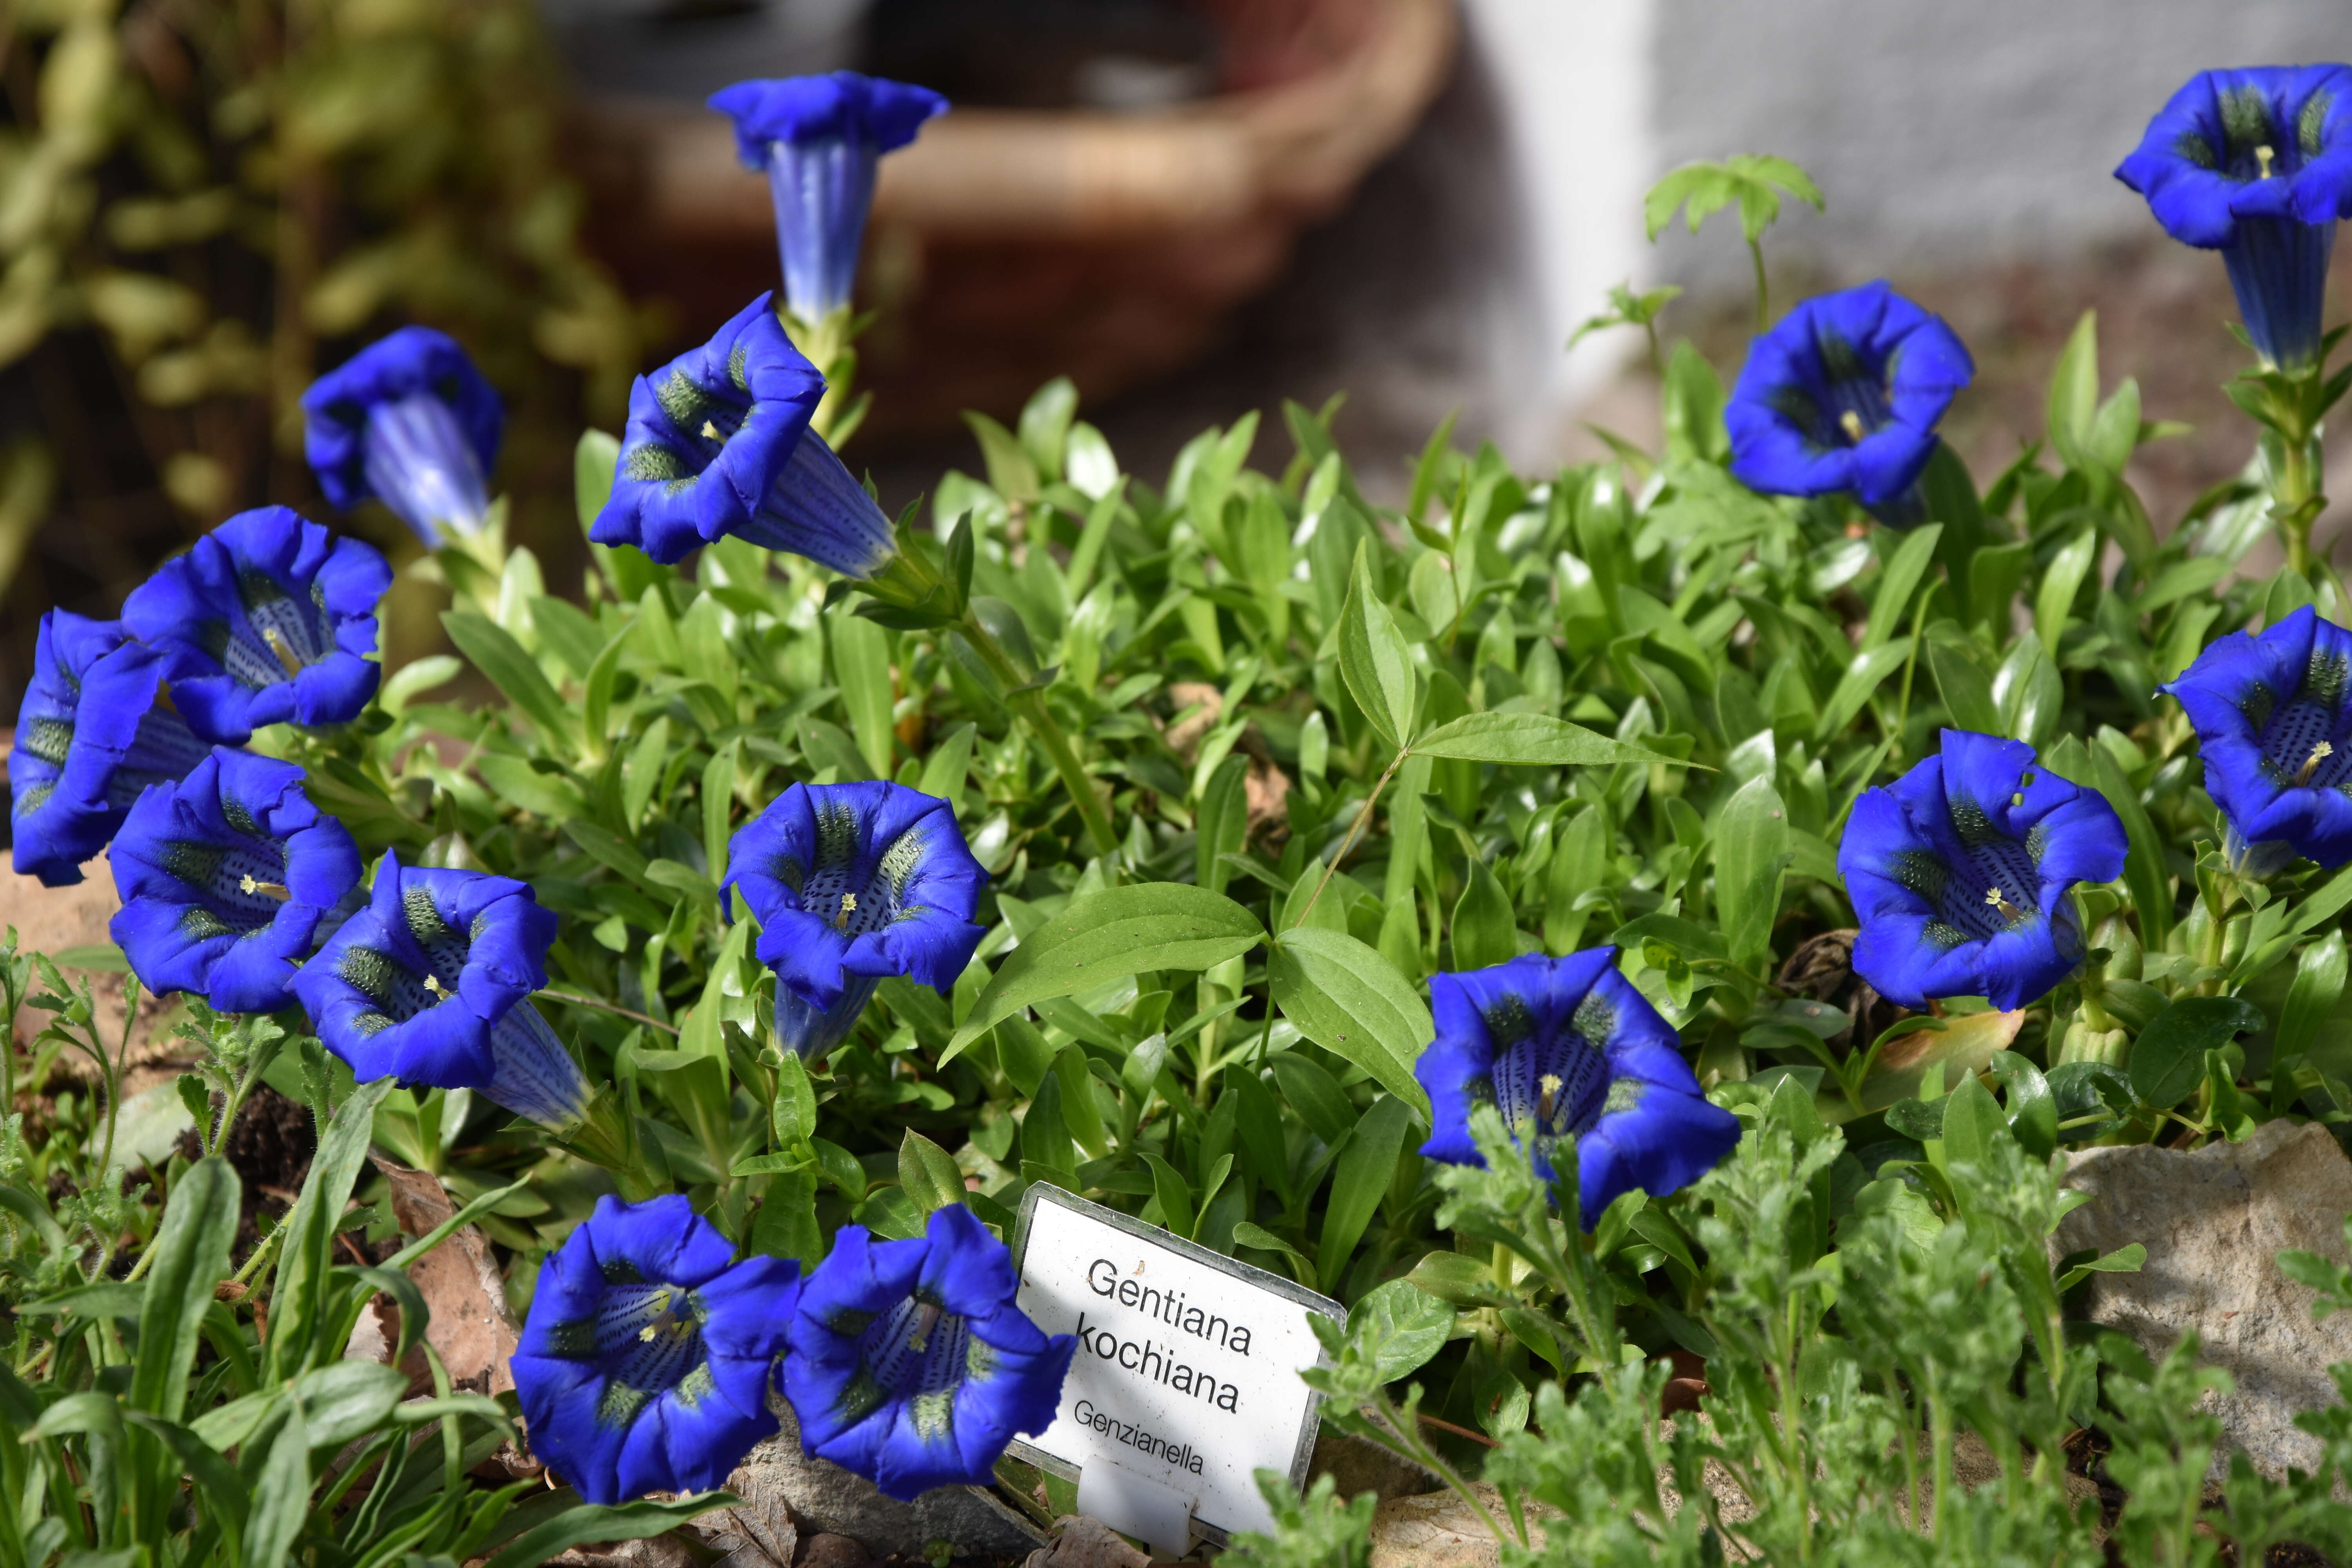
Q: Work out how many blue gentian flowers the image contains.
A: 15